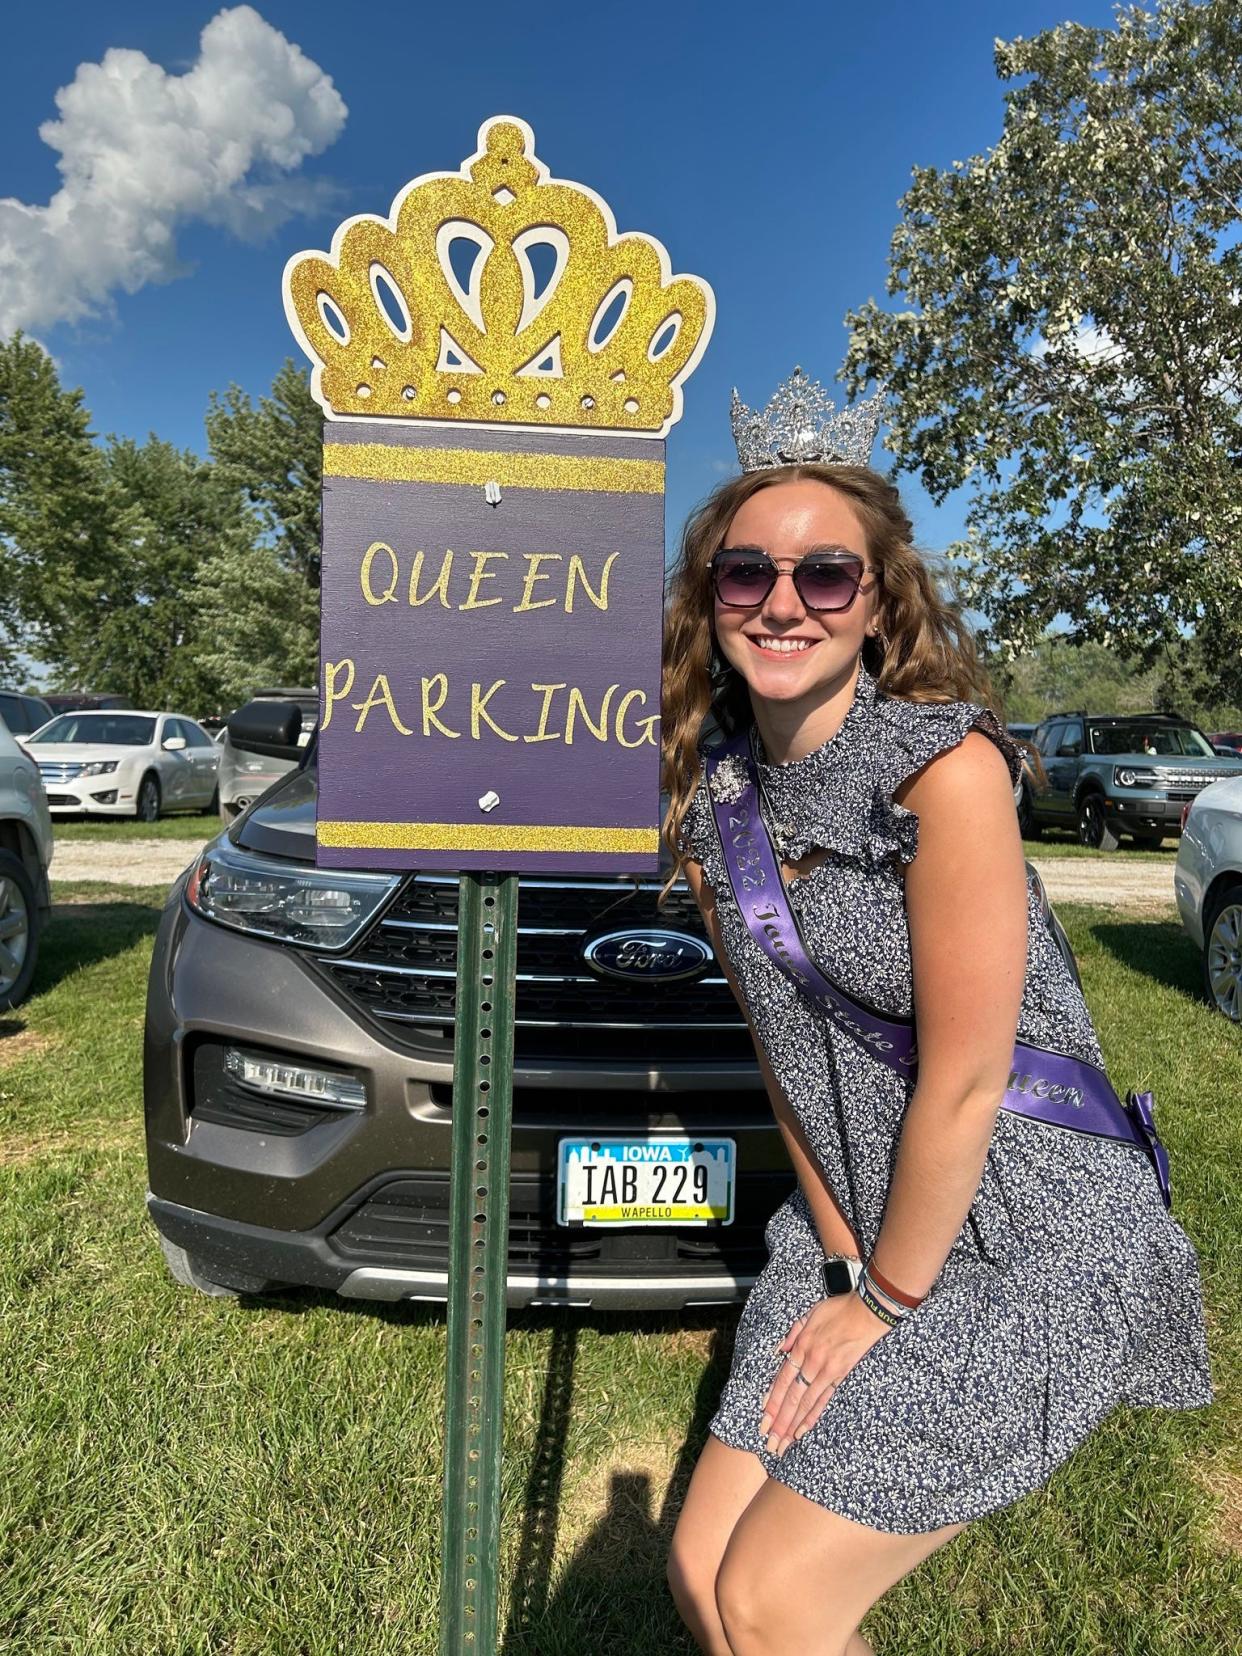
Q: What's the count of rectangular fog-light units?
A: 1